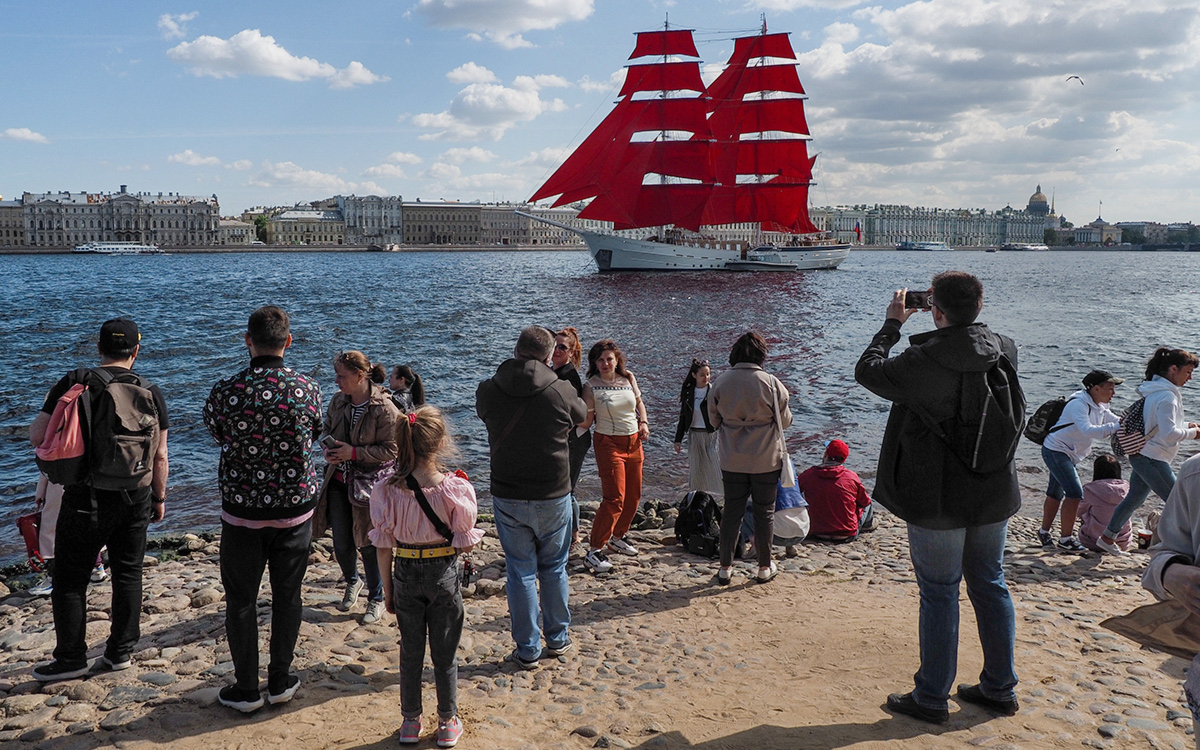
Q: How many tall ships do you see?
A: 1